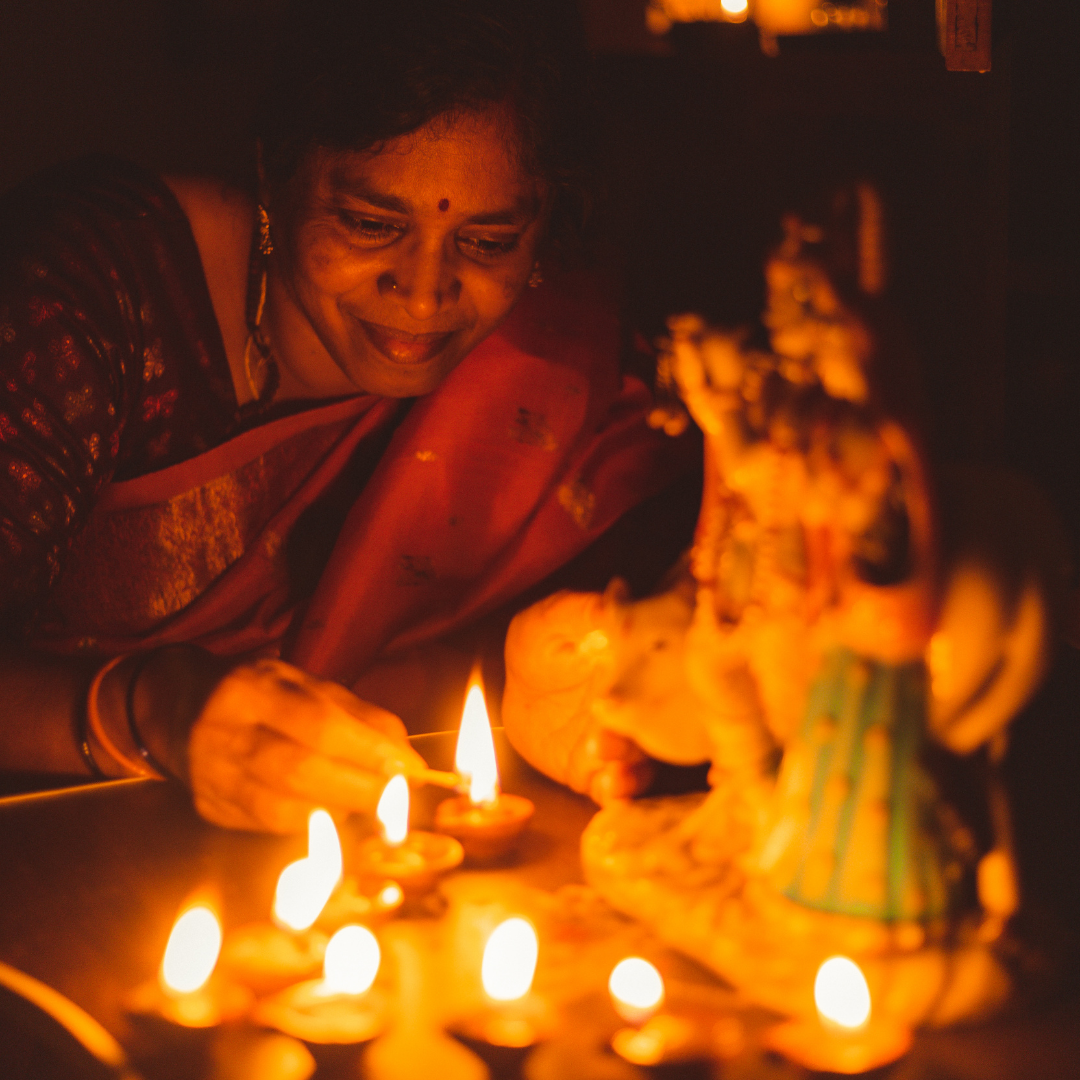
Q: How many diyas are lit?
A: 9